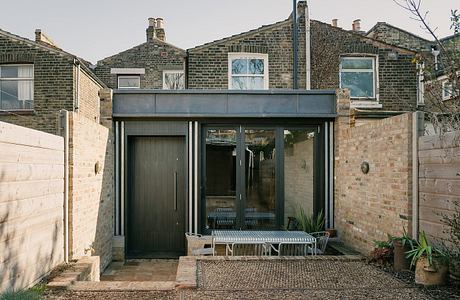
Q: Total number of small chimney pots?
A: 4